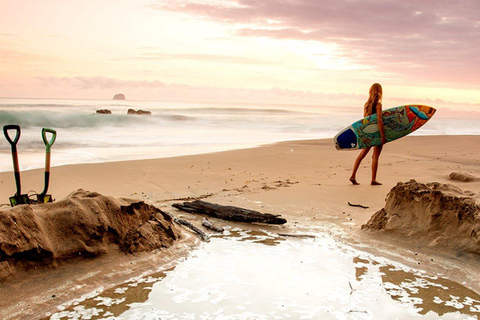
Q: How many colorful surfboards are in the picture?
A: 1